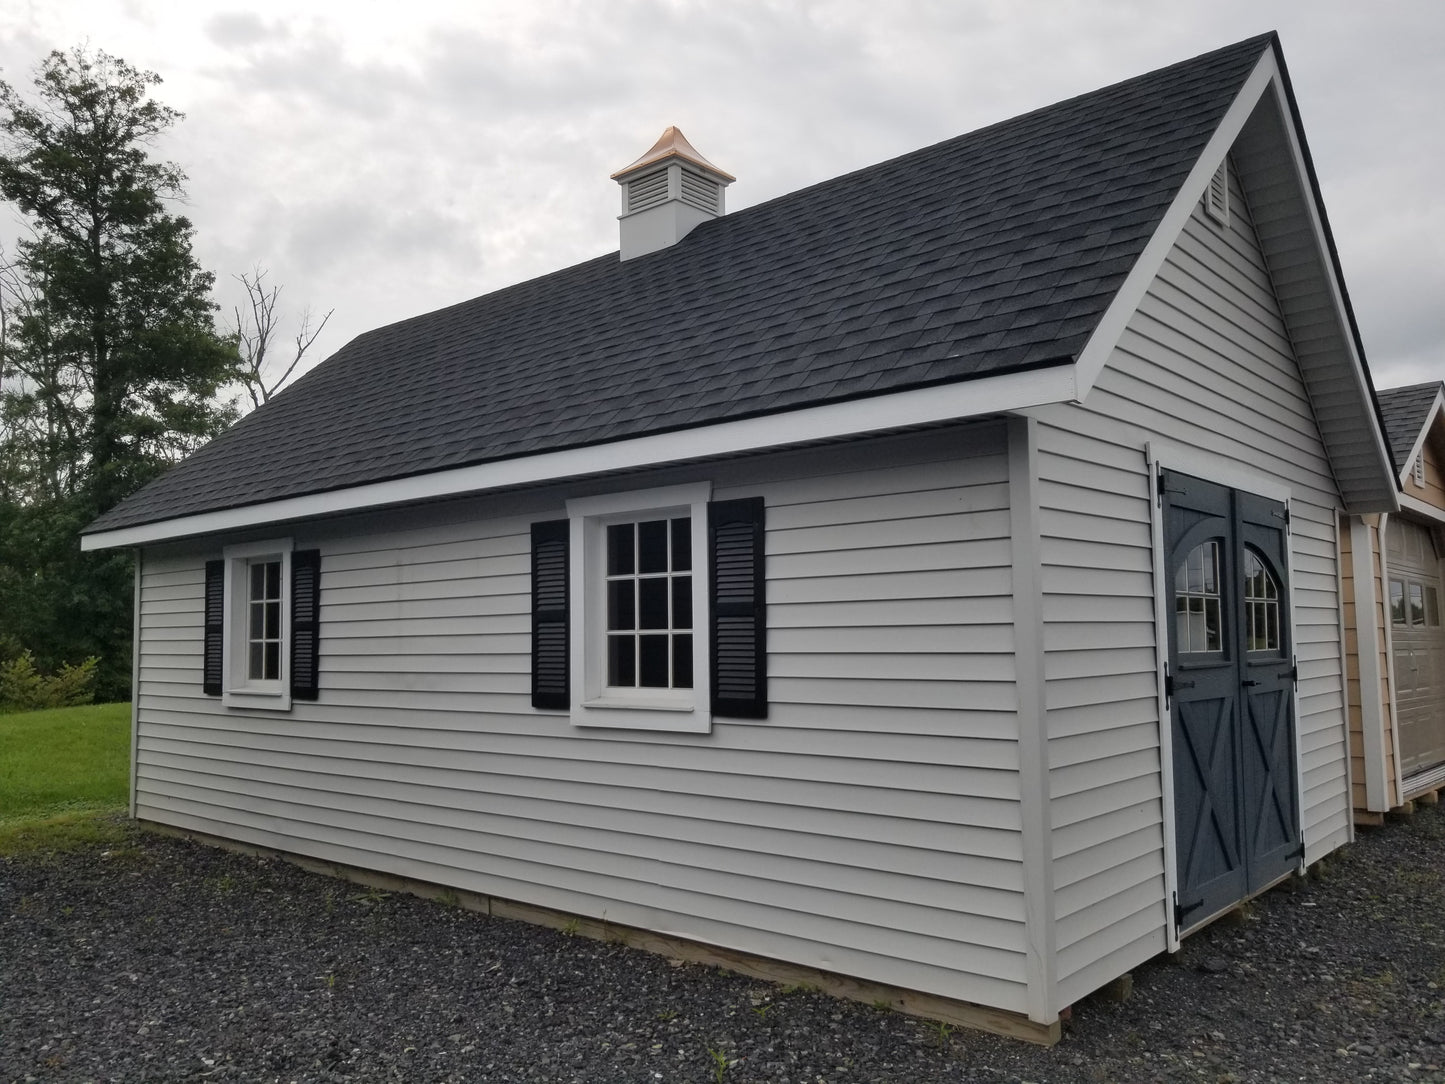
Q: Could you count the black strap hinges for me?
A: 6